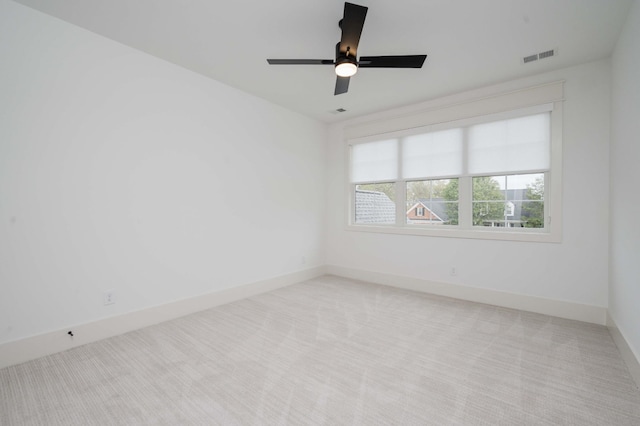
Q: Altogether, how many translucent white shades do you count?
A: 3